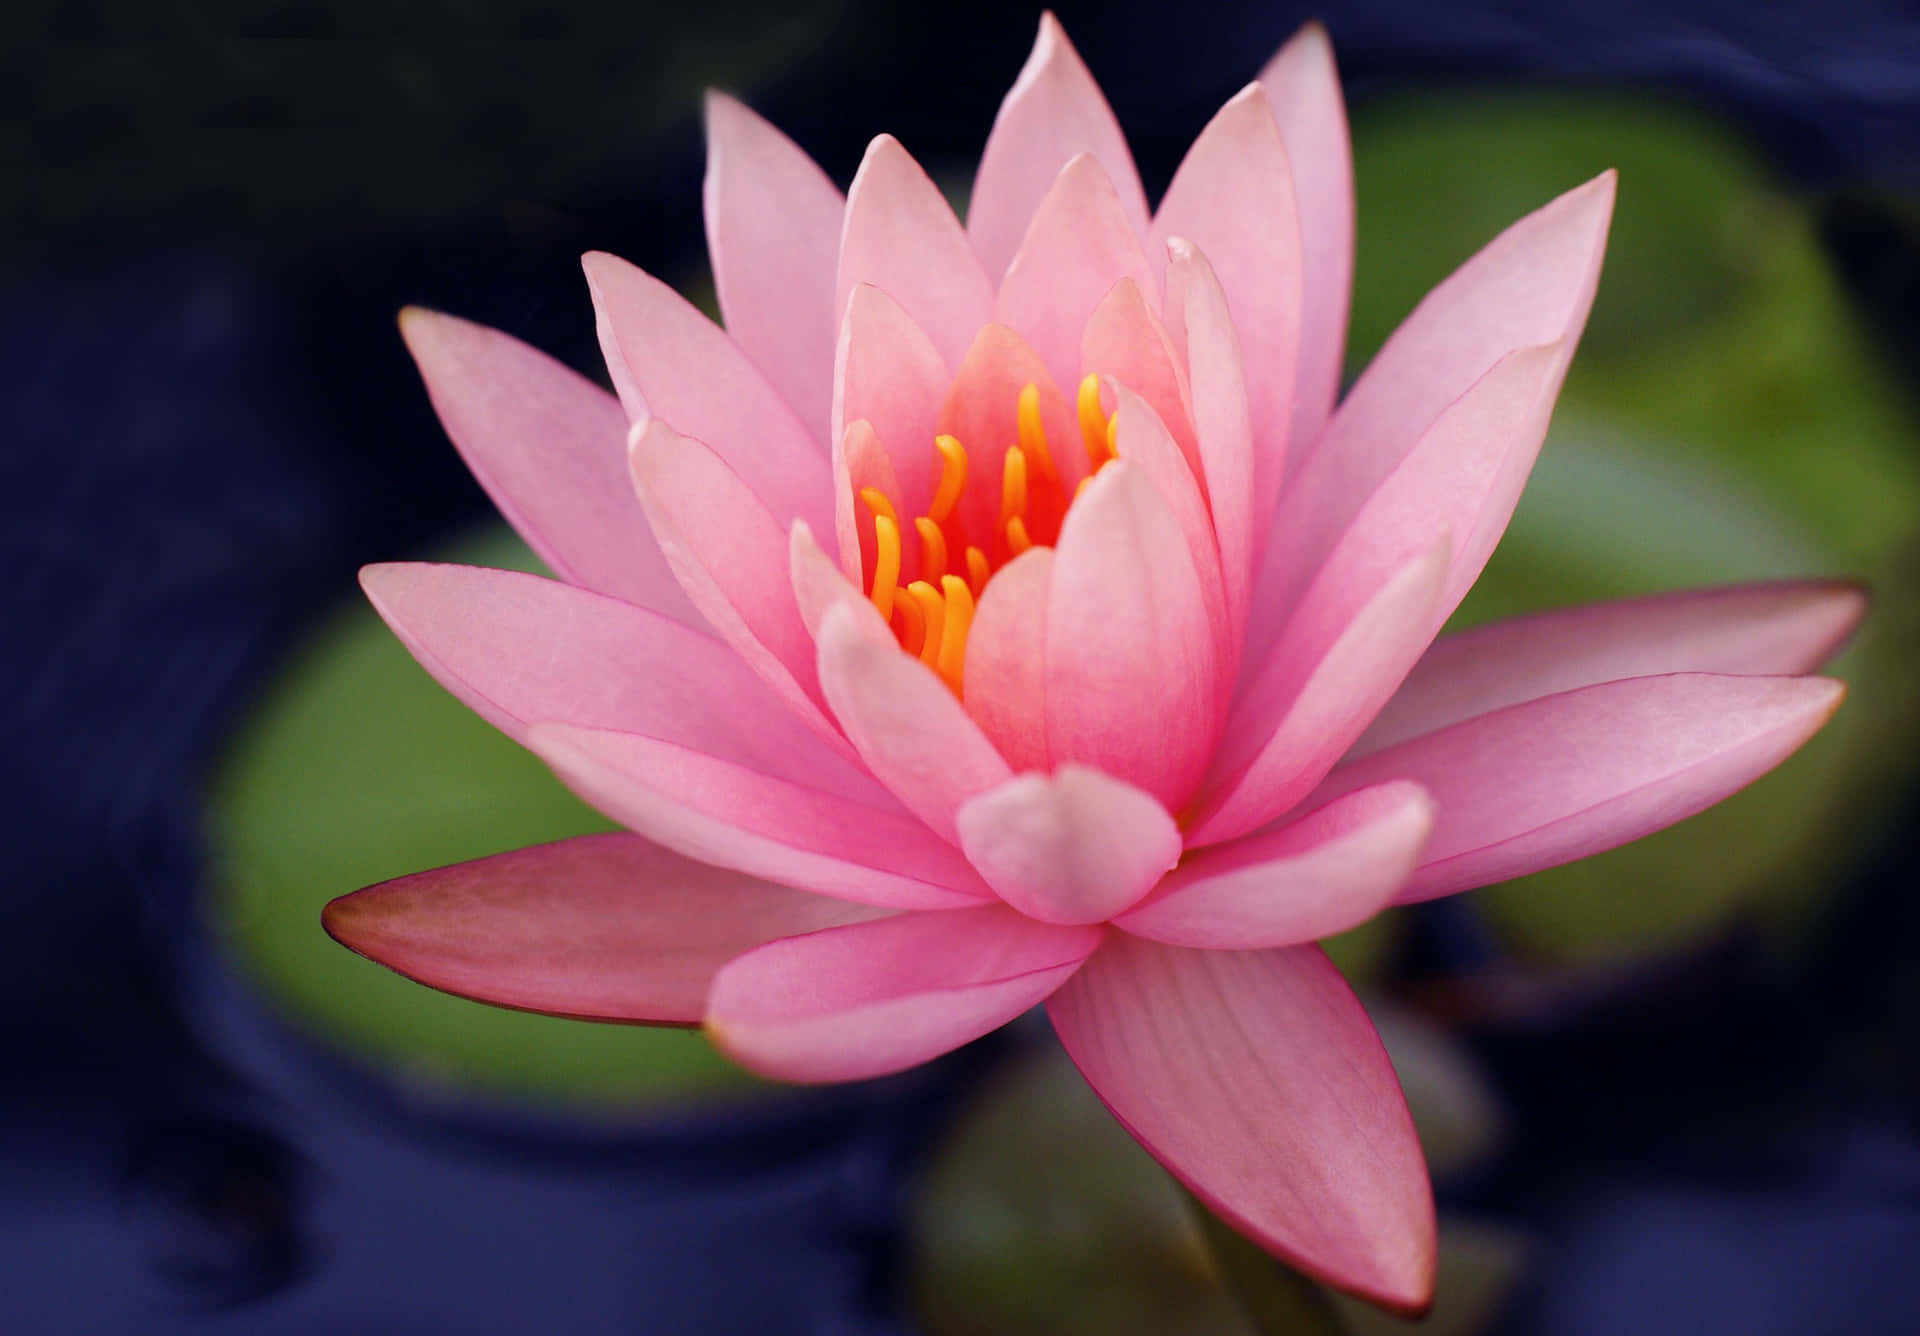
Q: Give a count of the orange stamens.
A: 14